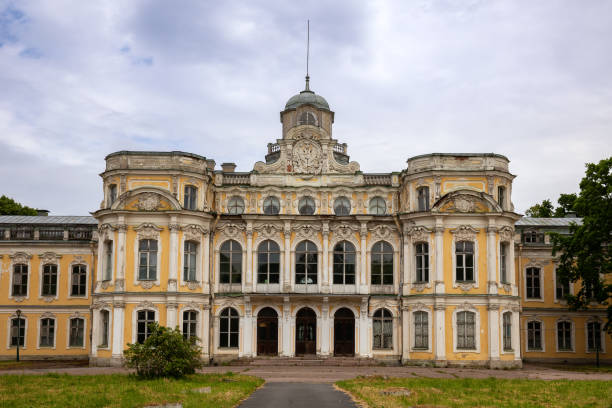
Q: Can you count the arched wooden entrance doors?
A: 3